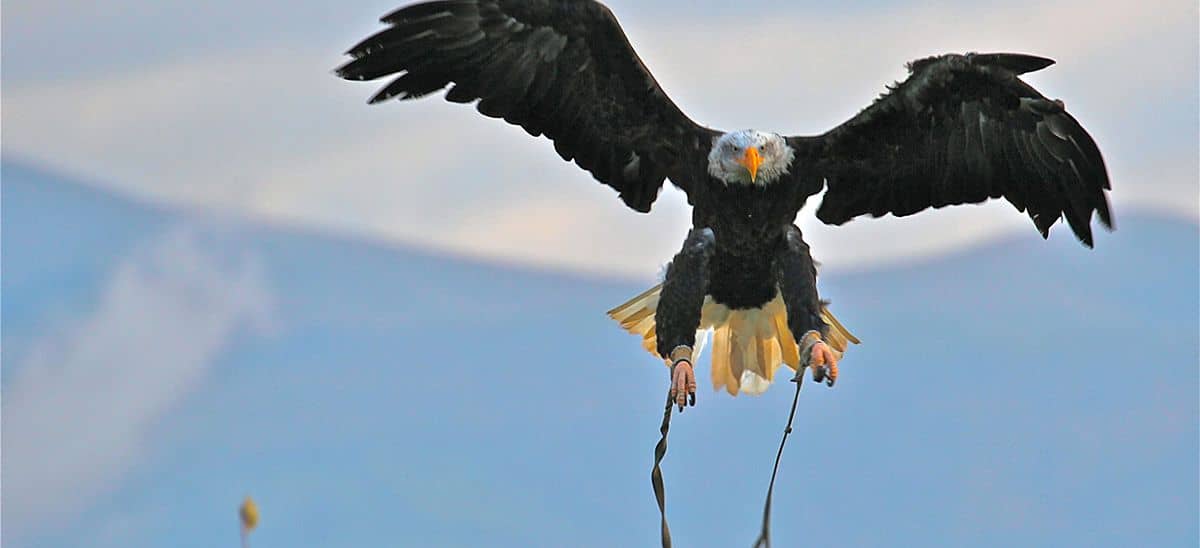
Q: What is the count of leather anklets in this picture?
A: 2